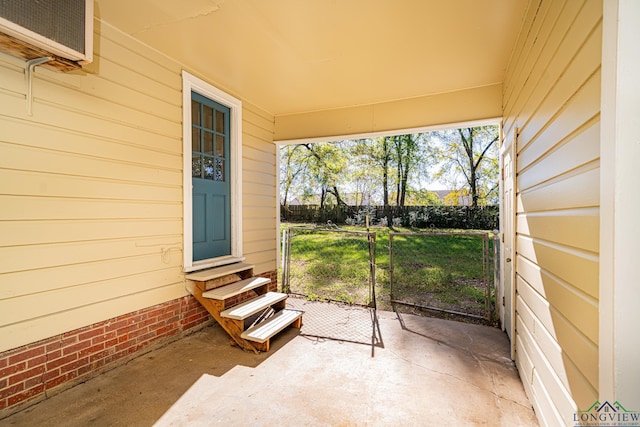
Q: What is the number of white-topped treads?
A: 4